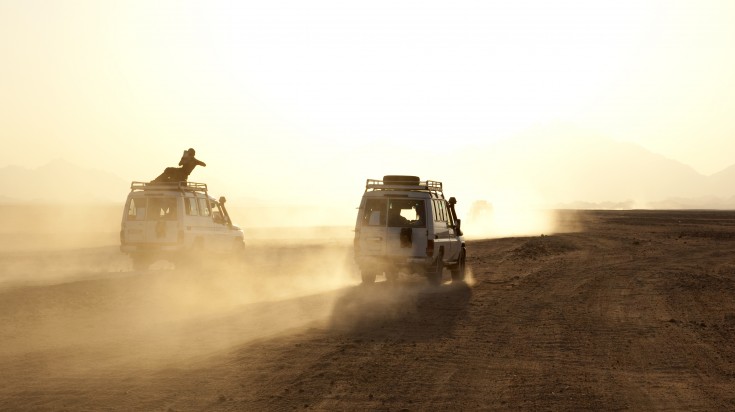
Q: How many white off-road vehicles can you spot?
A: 2